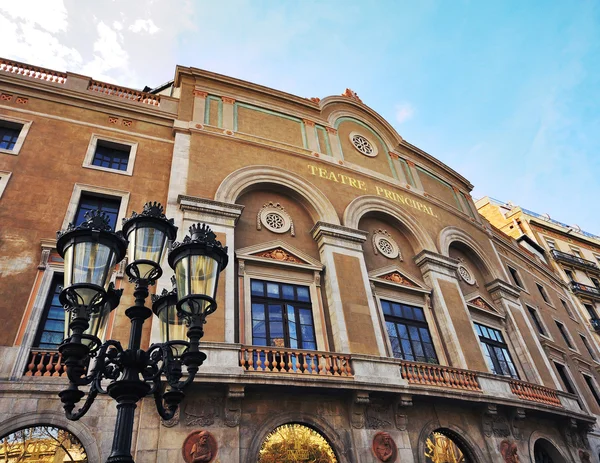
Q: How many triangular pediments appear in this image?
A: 3